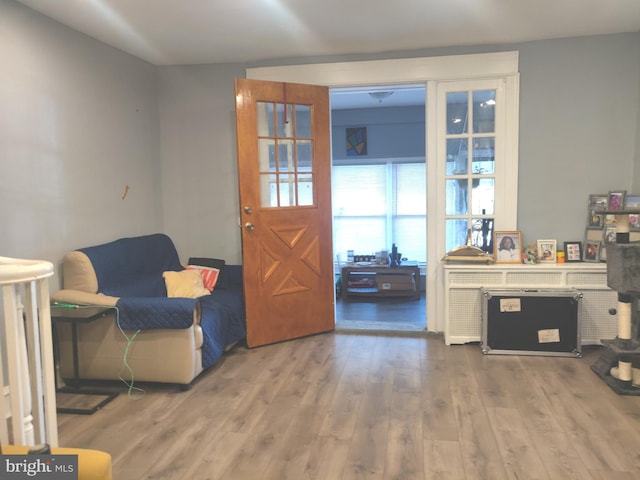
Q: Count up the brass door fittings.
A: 2